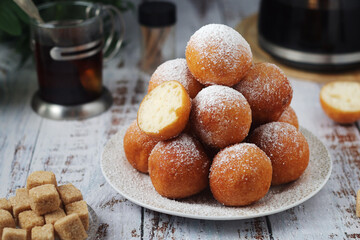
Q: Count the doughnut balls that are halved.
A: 2